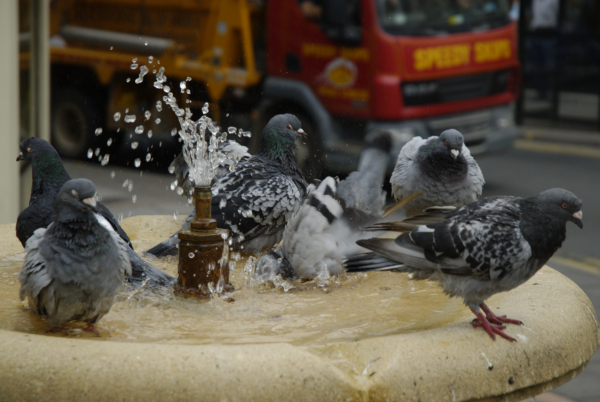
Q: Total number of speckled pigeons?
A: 2